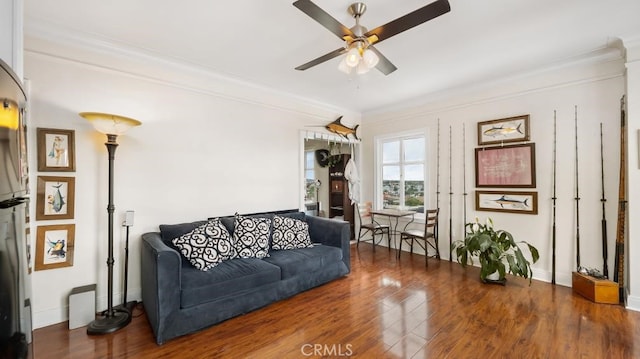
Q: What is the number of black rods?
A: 6